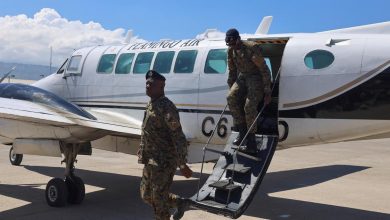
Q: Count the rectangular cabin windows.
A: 6